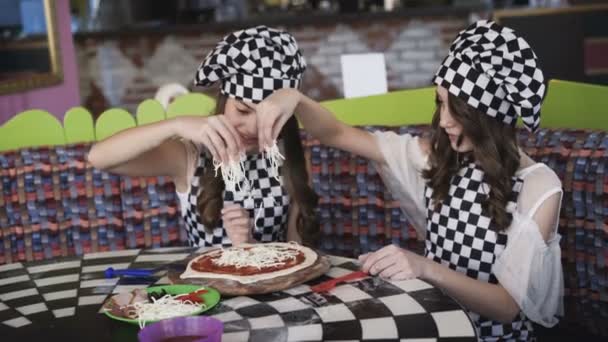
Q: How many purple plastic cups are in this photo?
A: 1